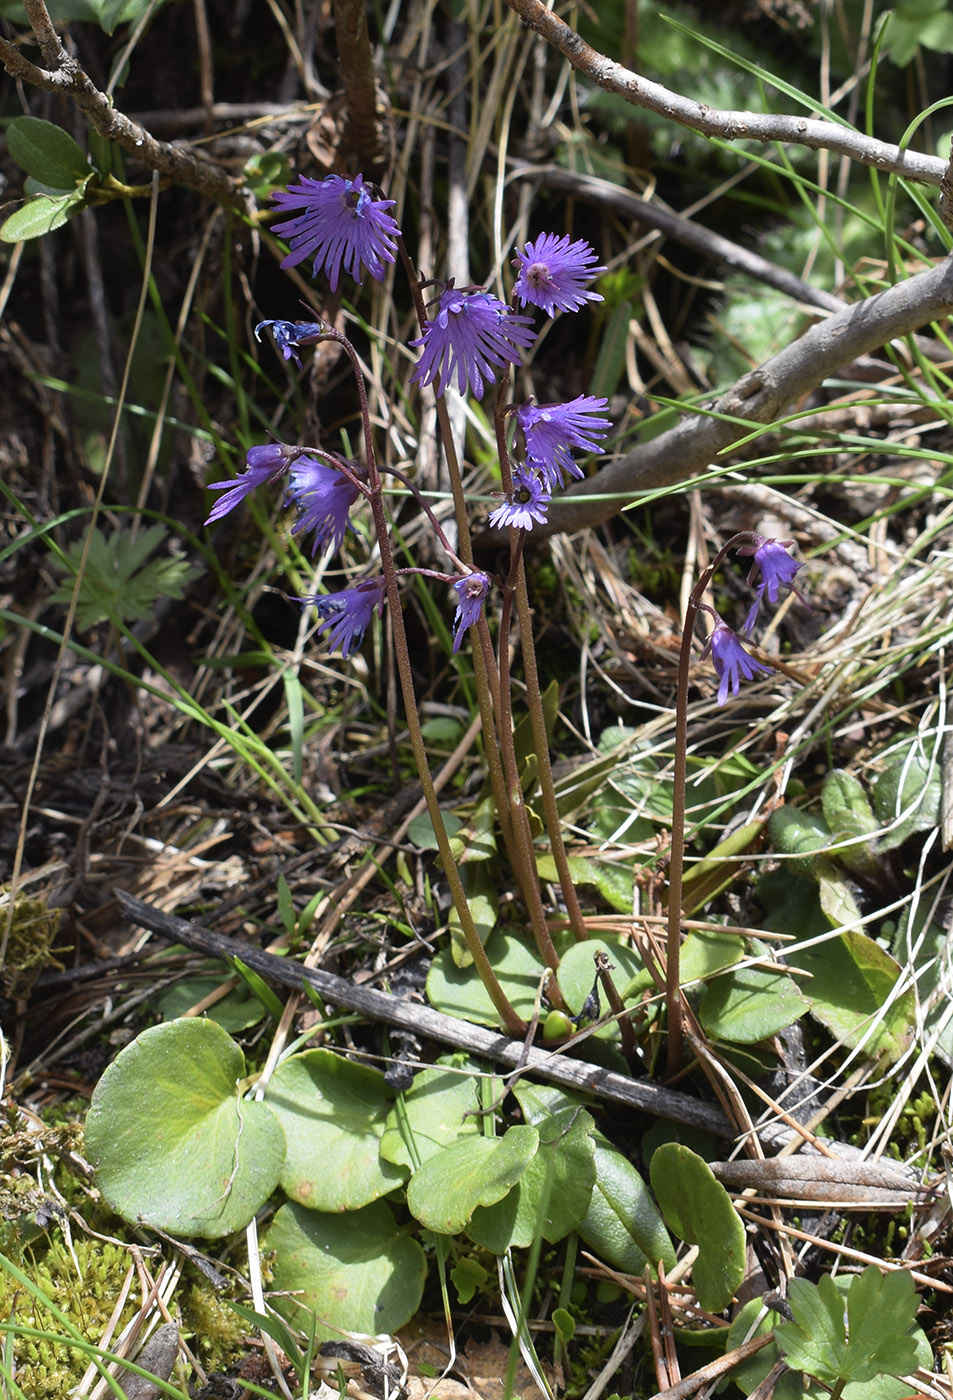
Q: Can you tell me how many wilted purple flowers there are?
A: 1